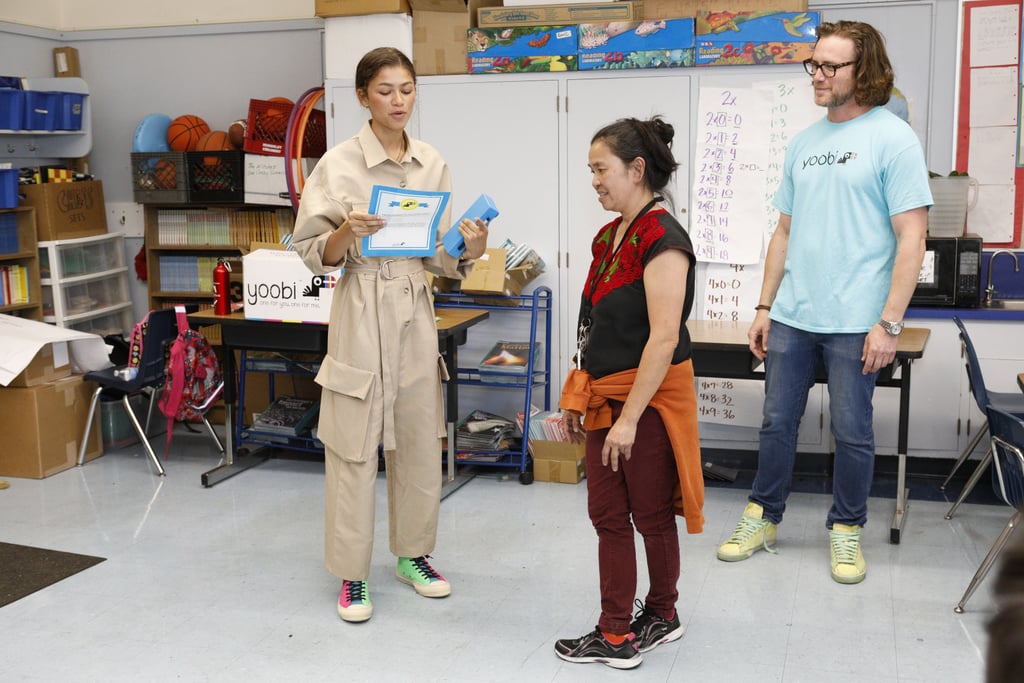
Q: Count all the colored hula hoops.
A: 3